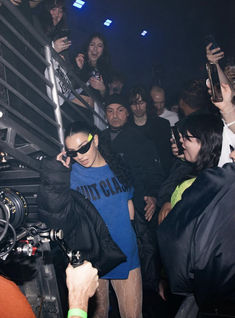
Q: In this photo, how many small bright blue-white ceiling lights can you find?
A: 3